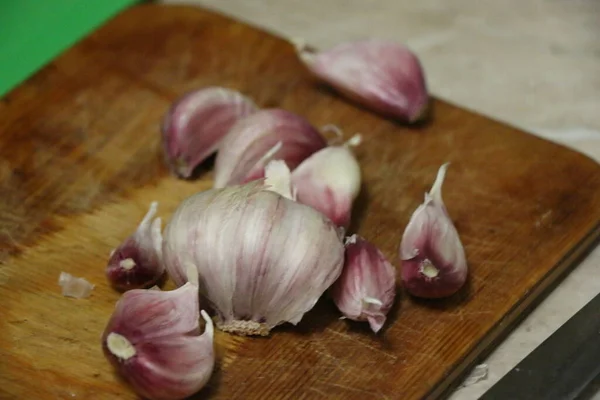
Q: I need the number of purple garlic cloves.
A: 8